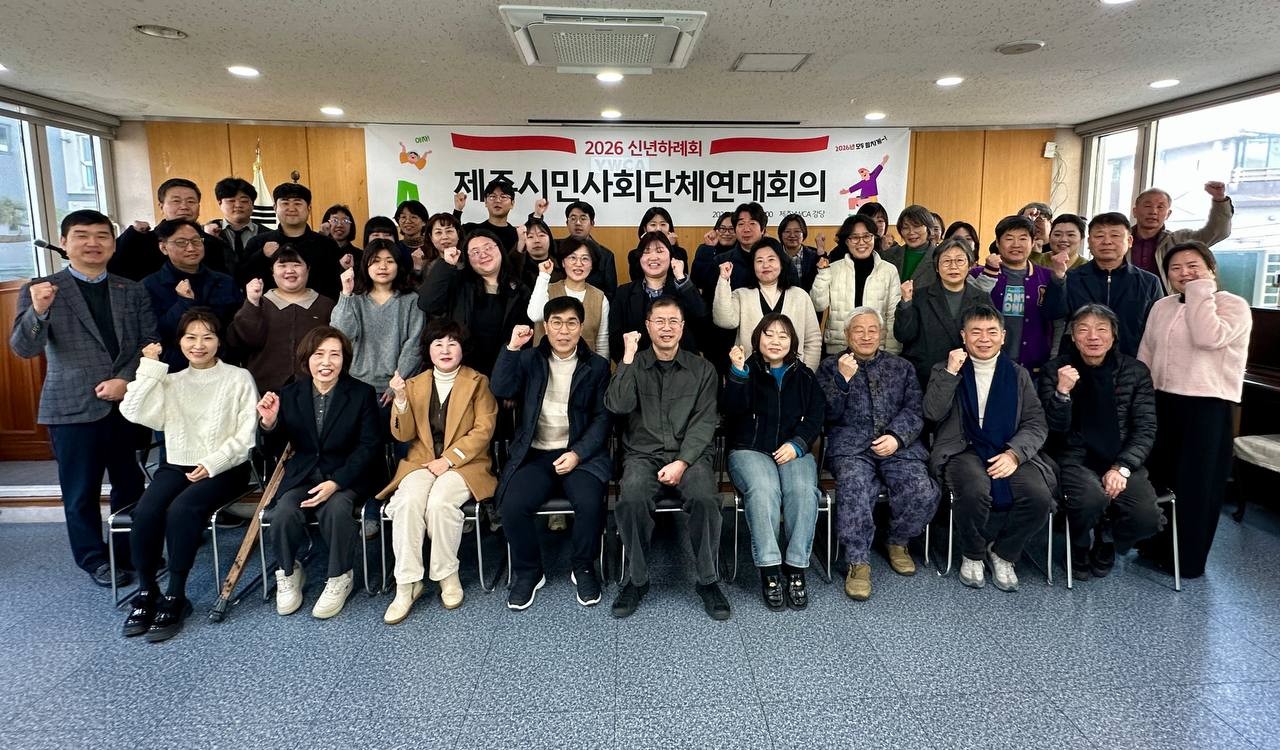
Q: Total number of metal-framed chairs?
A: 9